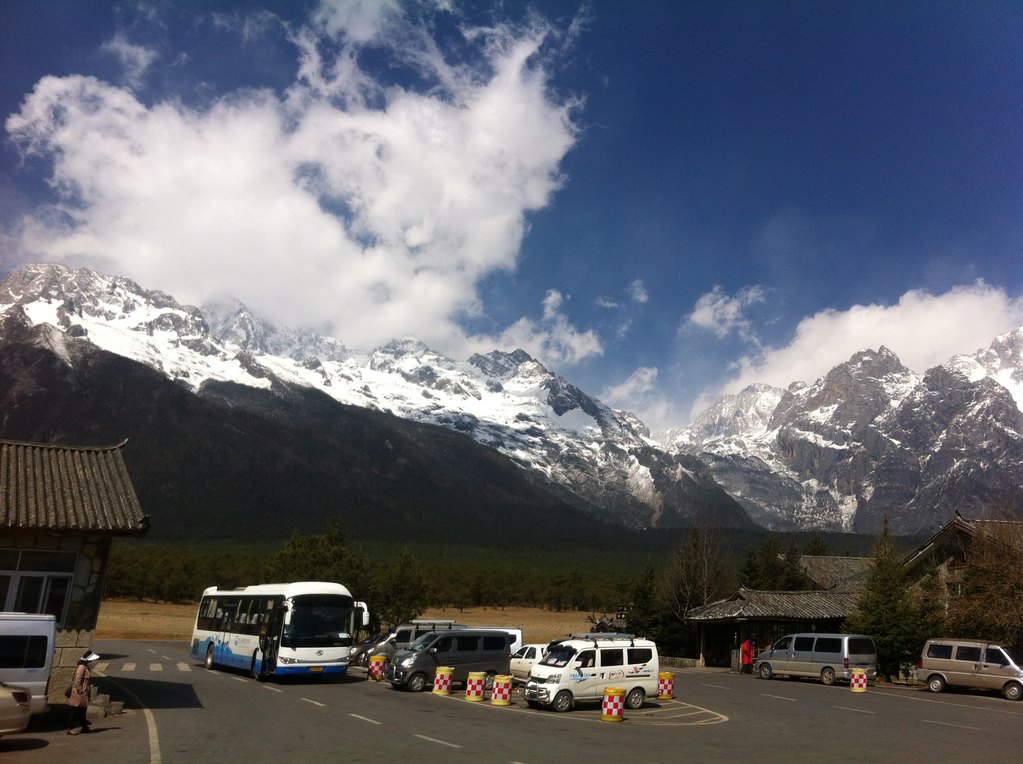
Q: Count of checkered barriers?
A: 7